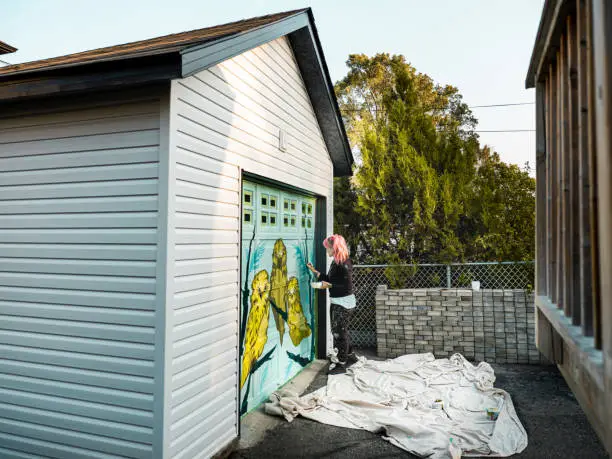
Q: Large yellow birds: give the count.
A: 3